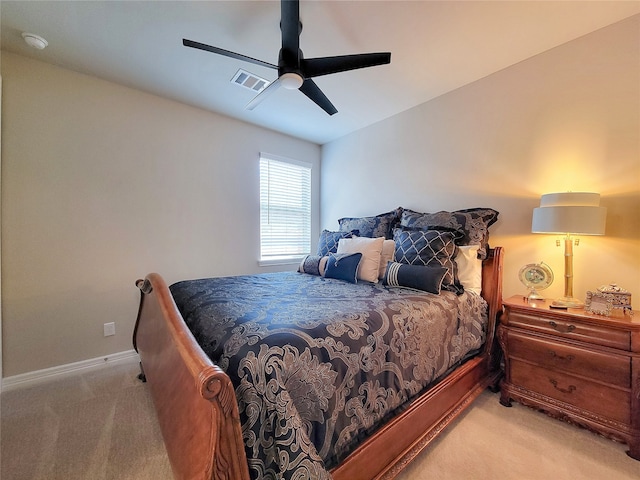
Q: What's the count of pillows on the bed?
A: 10